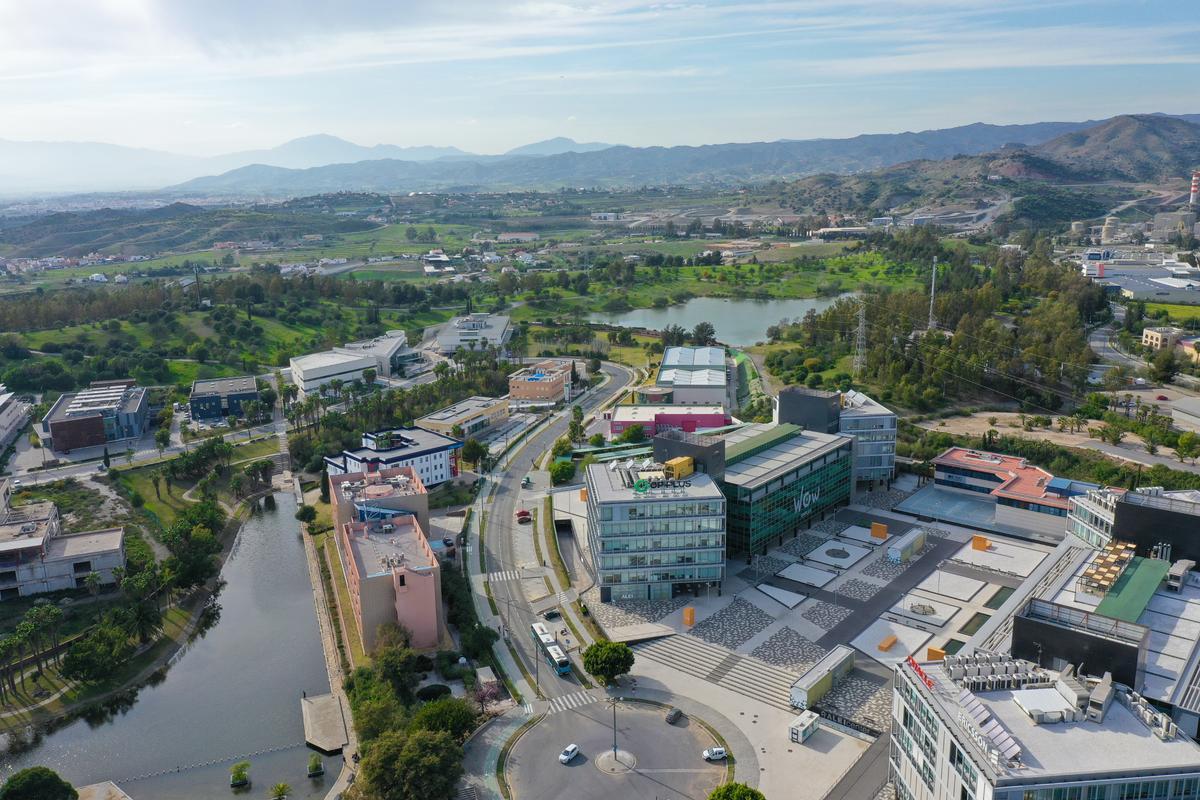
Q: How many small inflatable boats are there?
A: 0